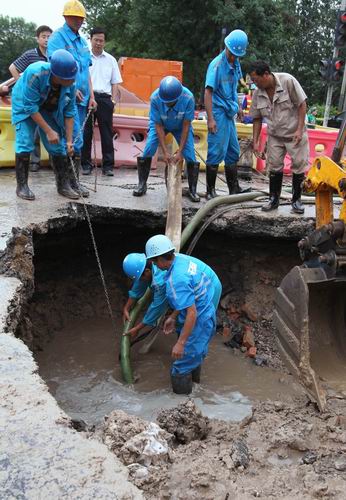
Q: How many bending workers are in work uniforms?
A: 4